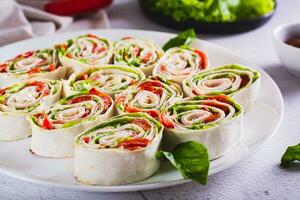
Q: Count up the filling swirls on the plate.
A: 11